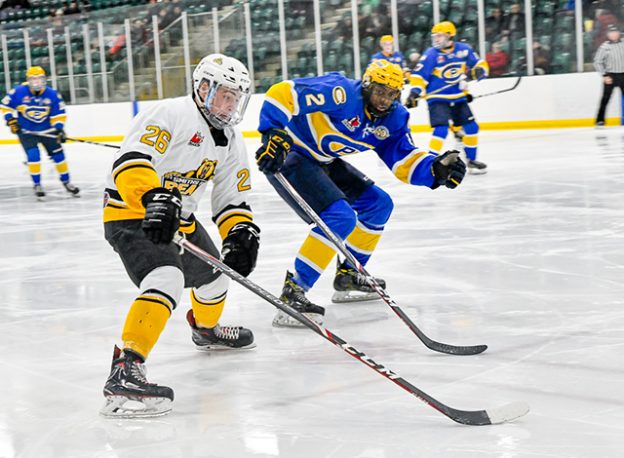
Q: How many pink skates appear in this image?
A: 0